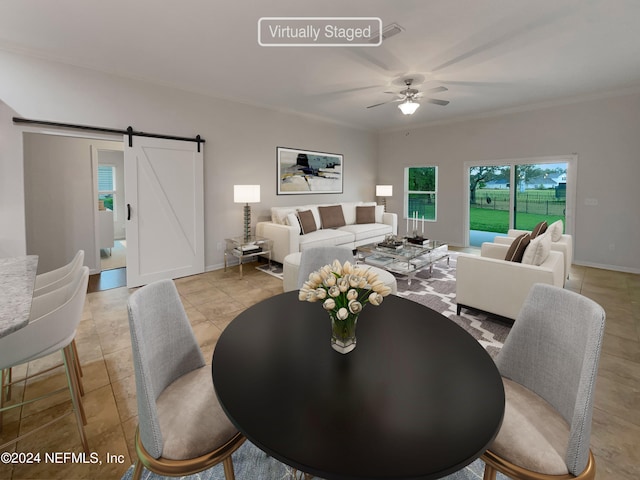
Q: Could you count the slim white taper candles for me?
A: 4